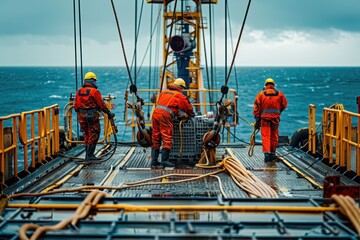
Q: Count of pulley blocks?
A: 2